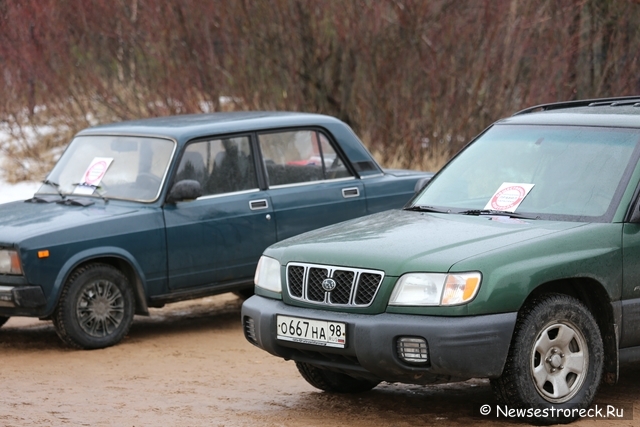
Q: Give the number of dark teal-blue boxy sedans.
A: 1